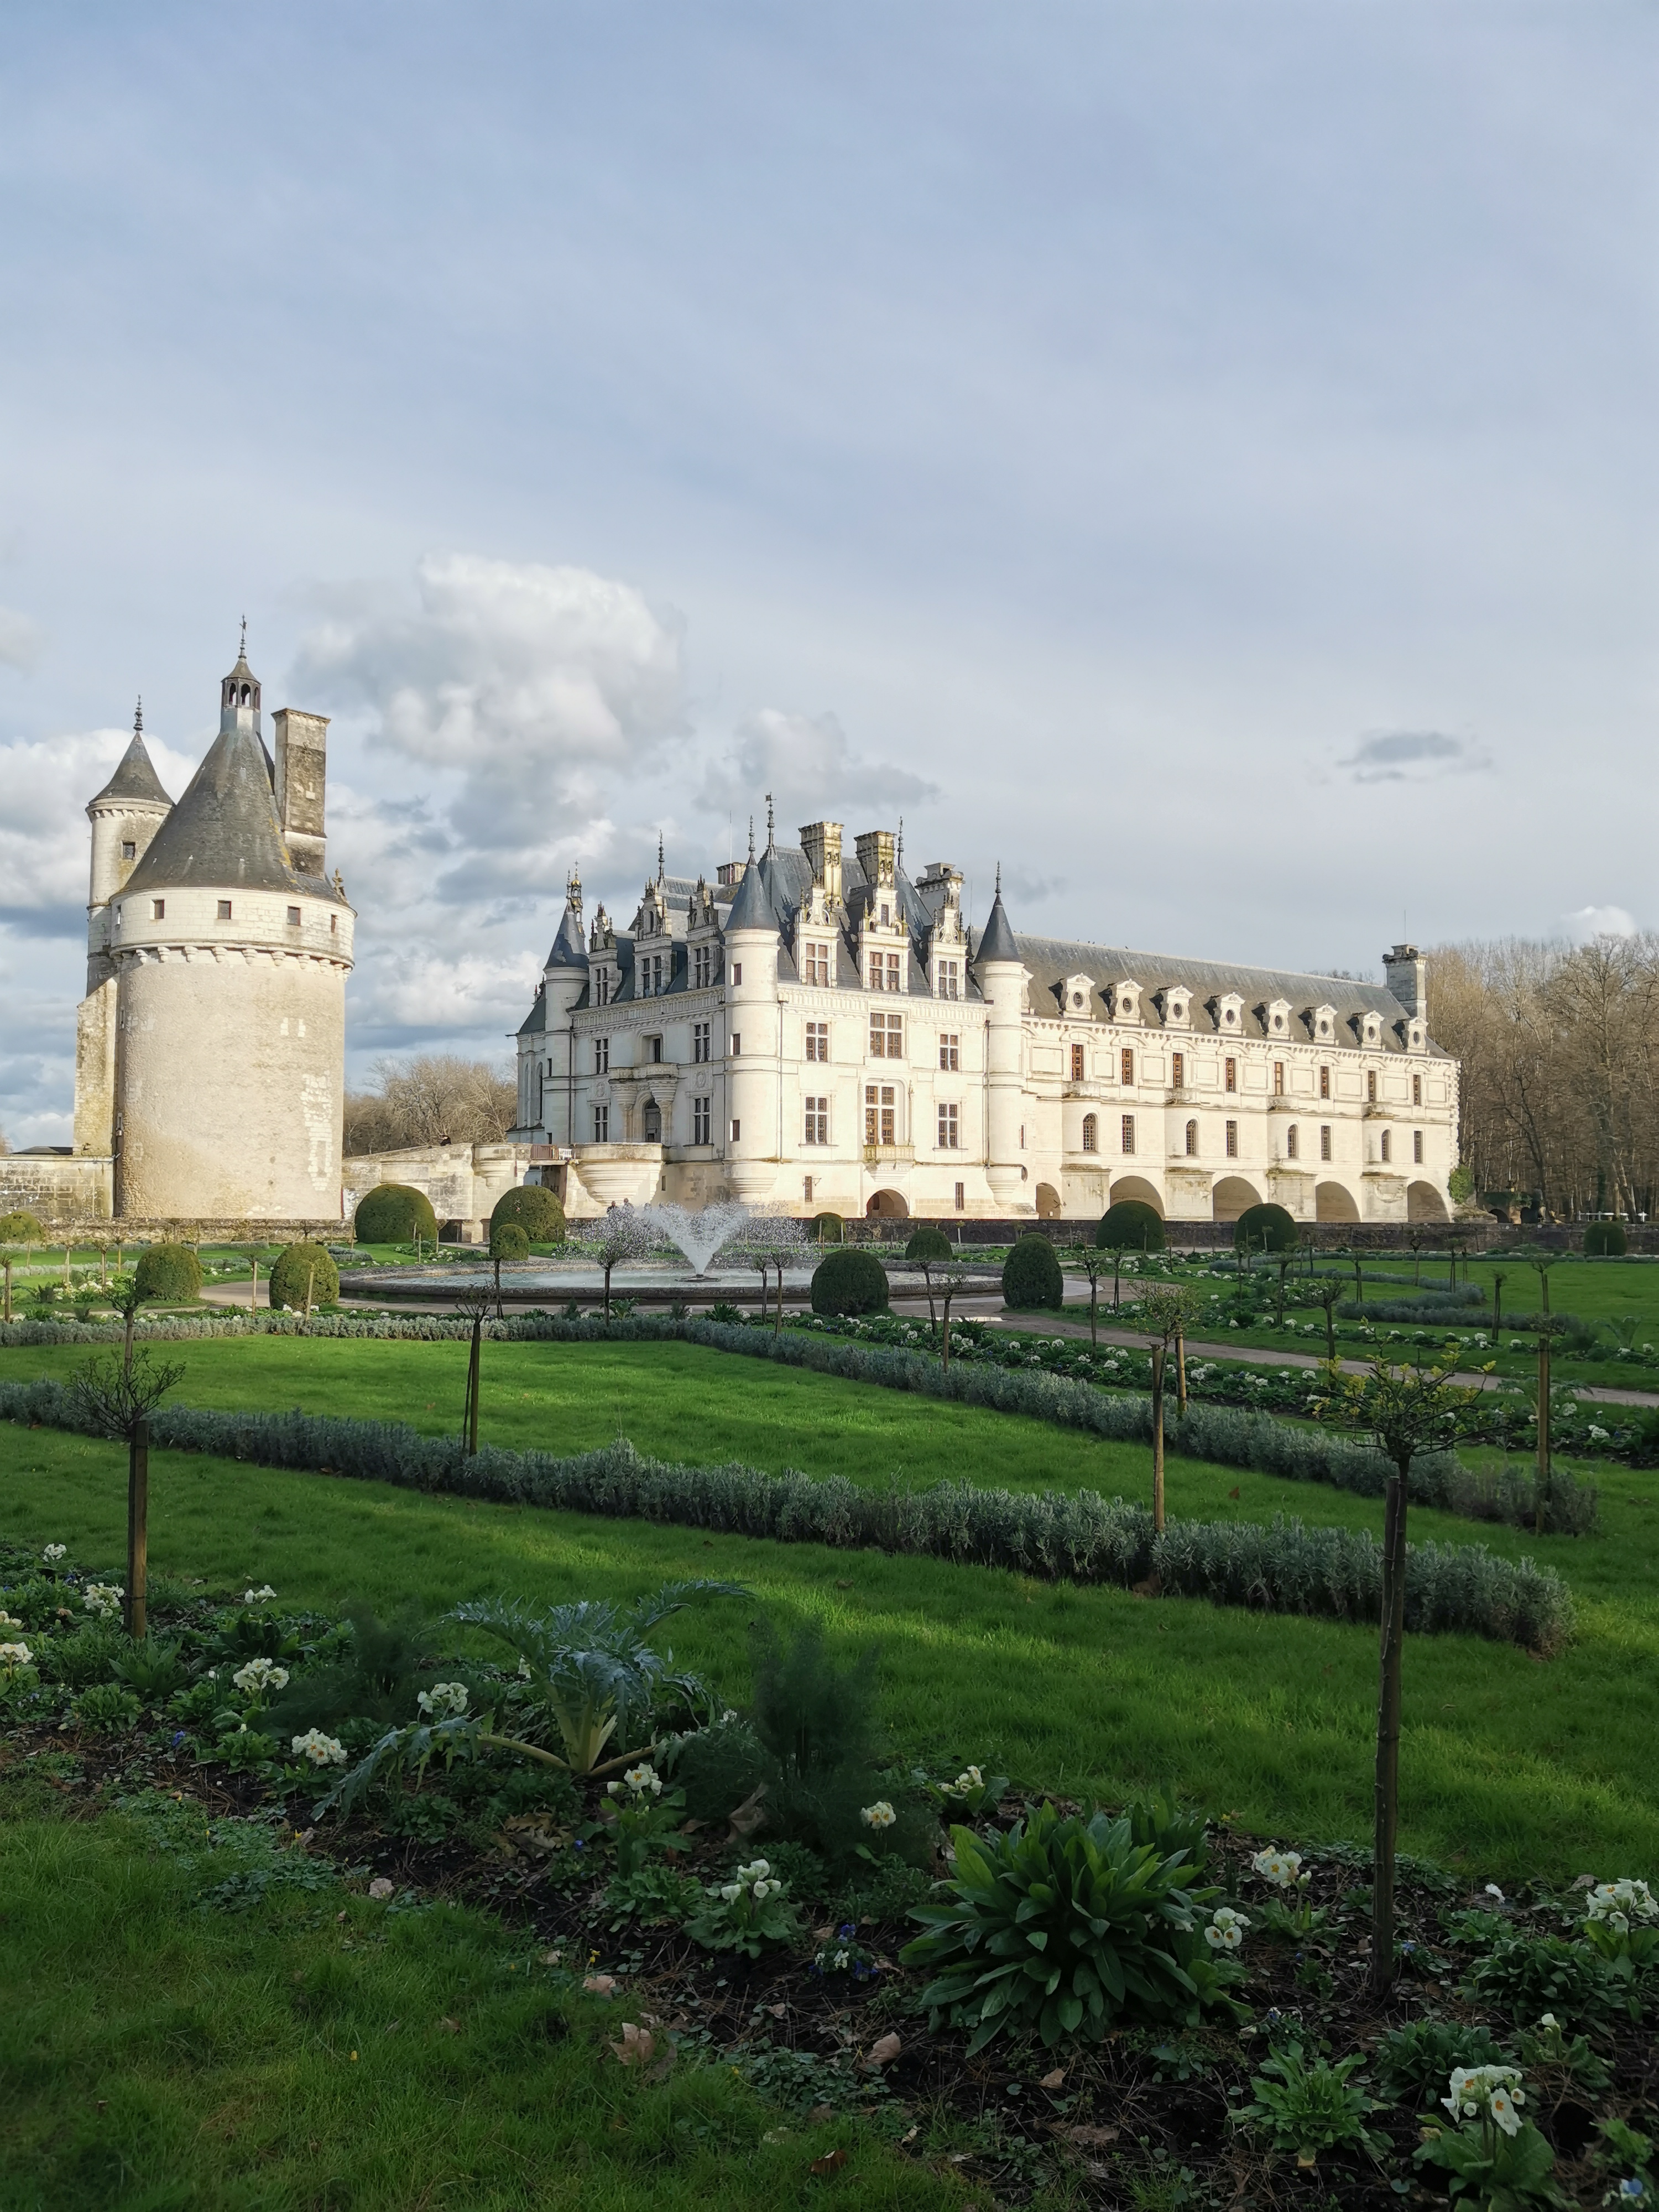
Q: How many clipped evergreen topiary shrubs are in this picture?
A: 13